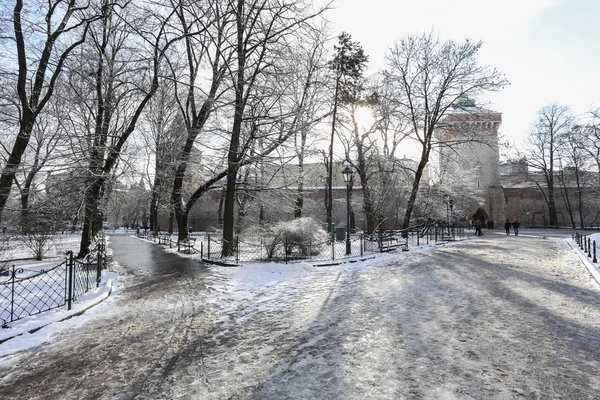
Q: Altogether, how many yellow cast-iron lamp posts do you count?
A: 0